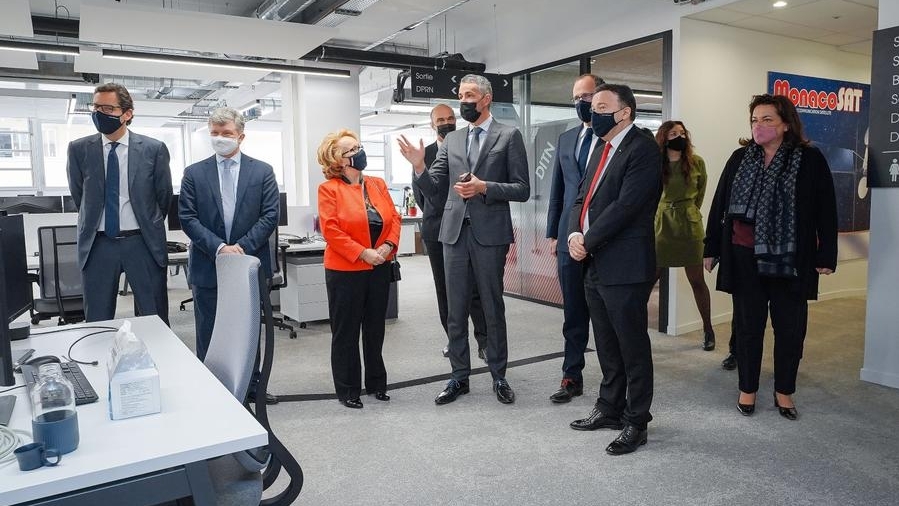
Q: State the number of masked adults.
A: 9